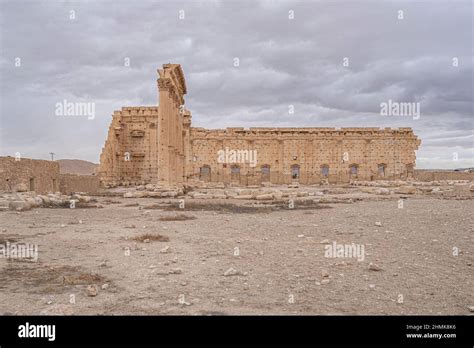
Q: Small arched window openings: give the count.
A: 7